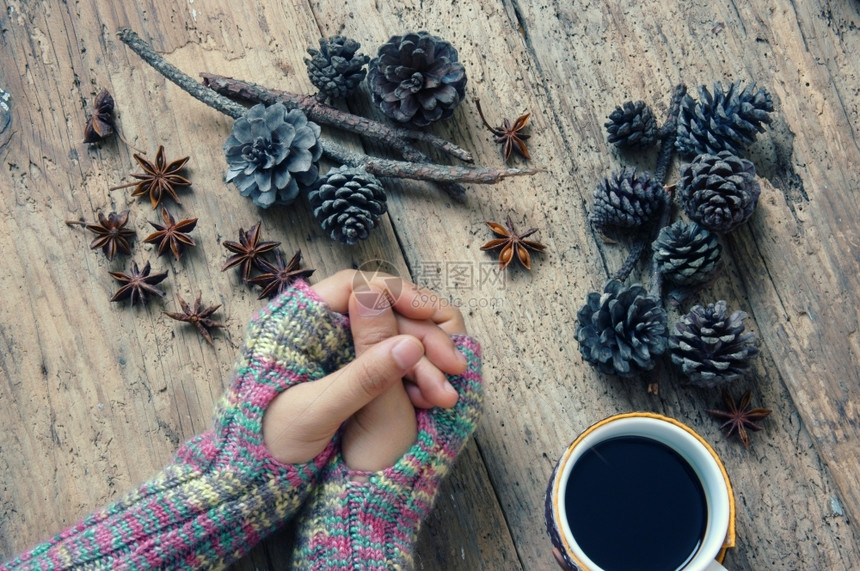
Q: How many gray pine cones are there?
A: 11